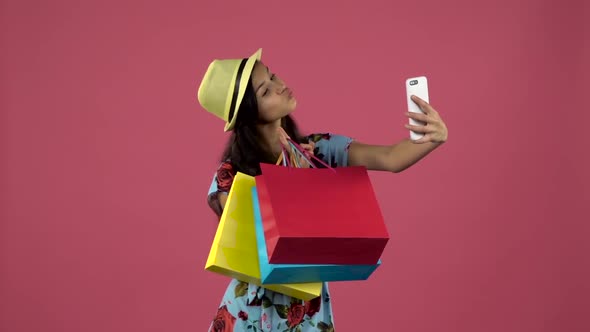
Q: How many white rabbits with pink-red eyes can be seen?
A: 0